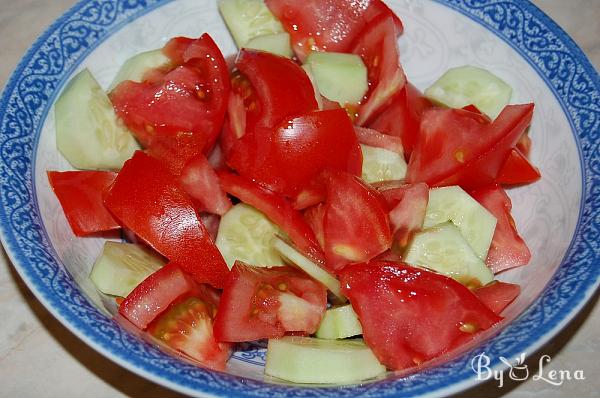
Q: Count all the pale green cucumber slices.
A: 14